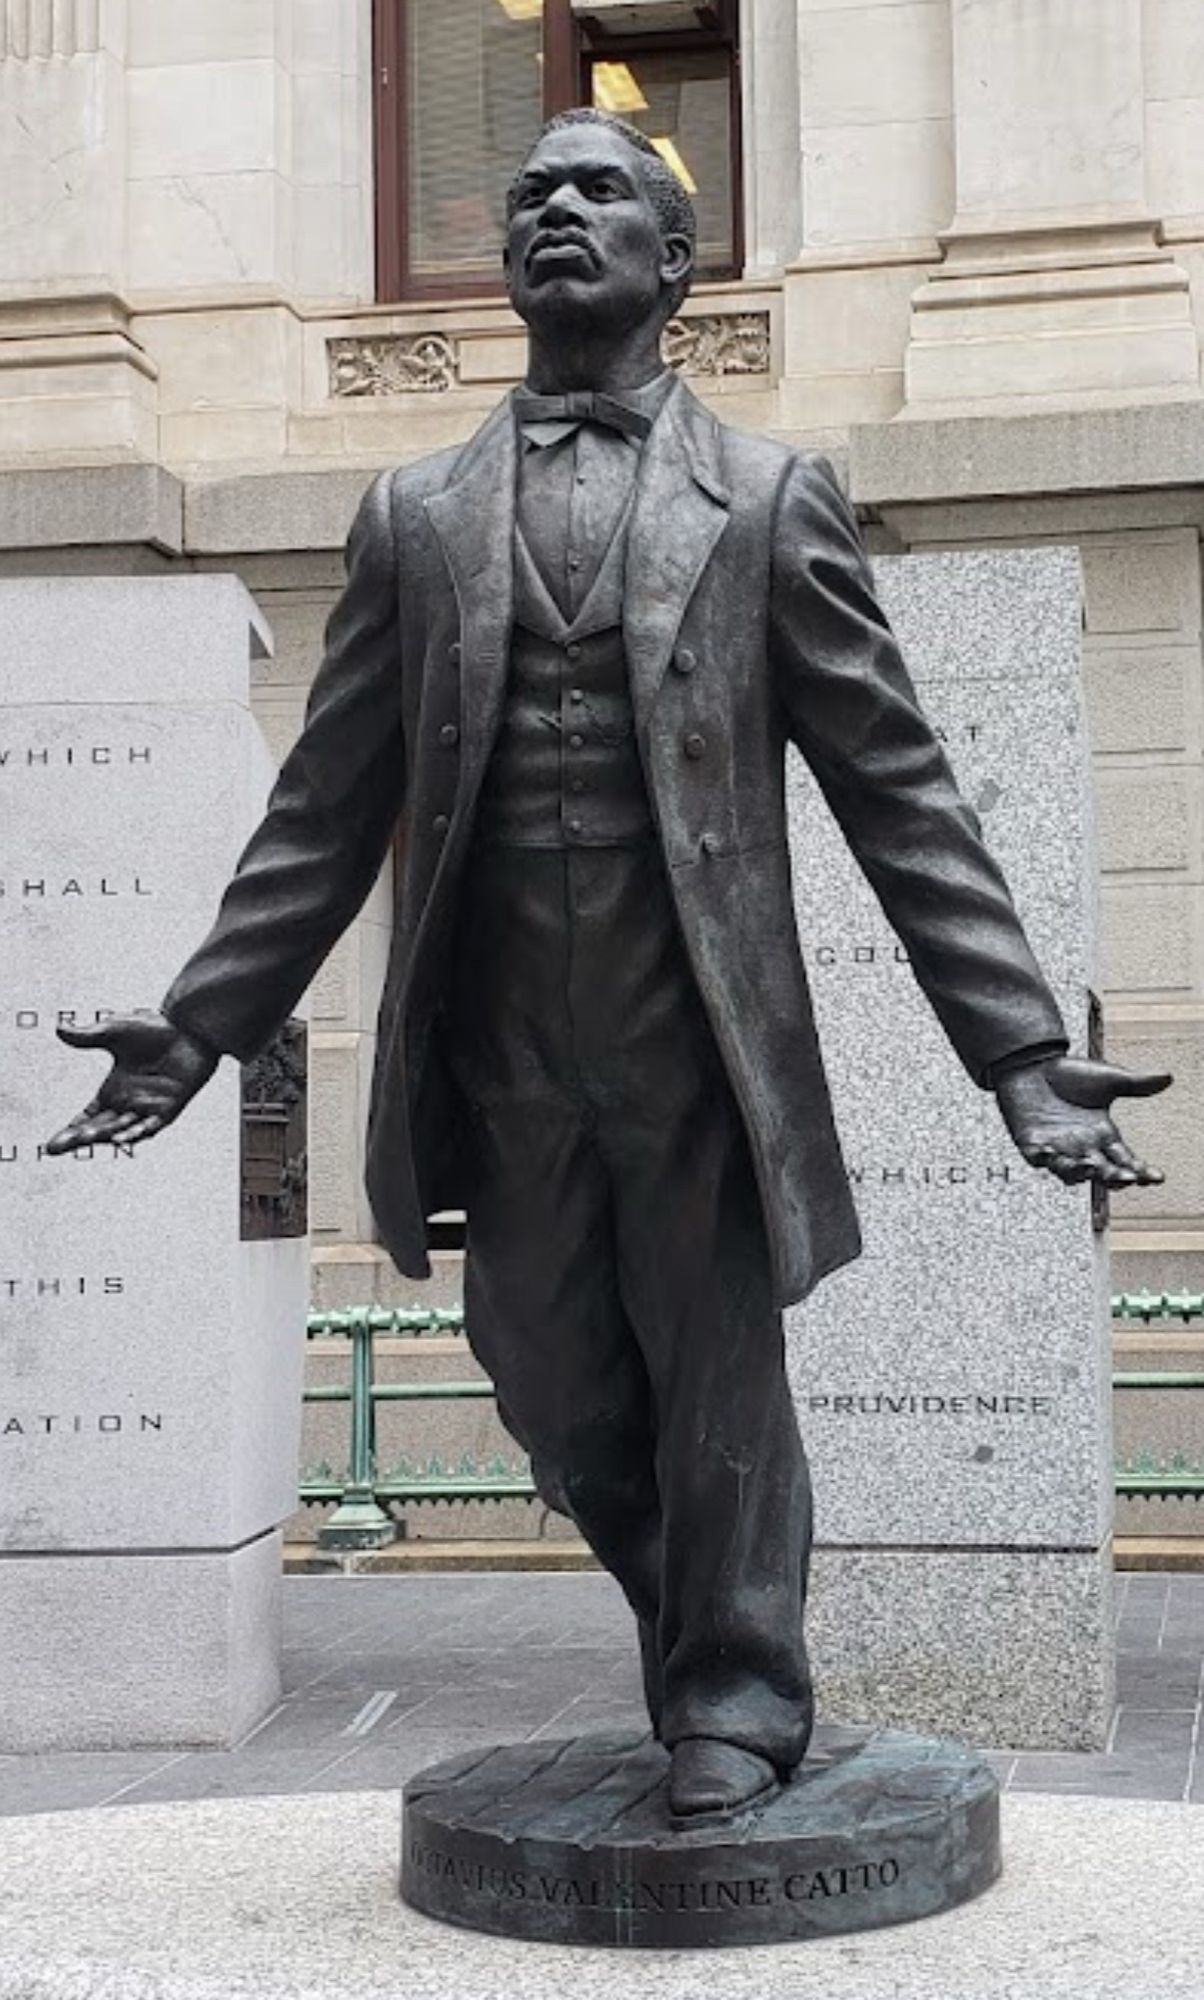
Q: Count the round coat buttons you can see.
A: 6